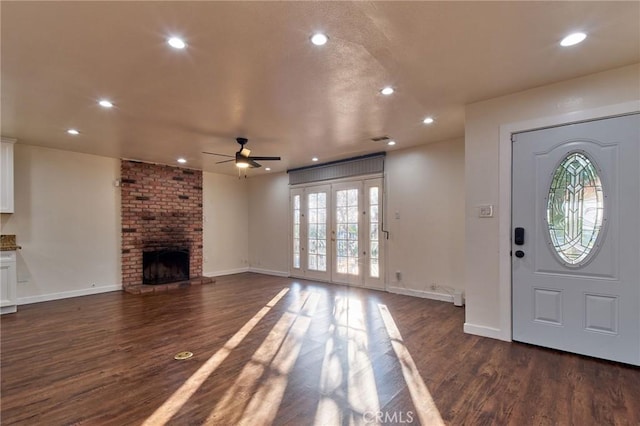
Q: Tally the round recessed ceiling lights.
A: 11